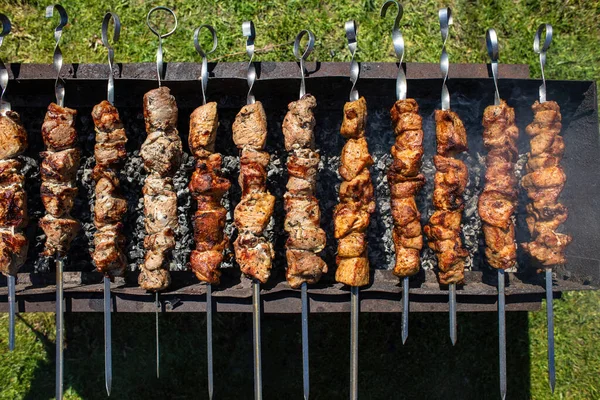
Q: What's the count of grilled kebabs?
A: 12